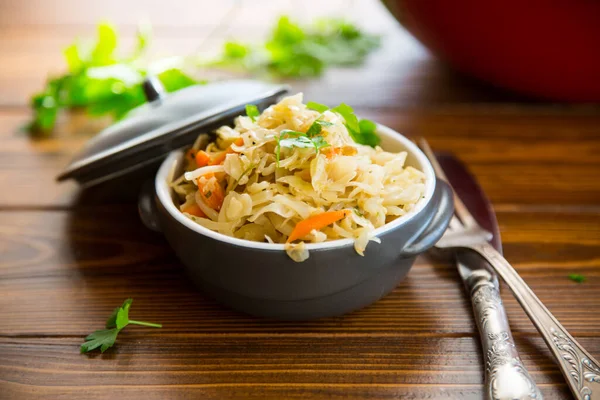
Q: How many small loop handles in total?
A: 2